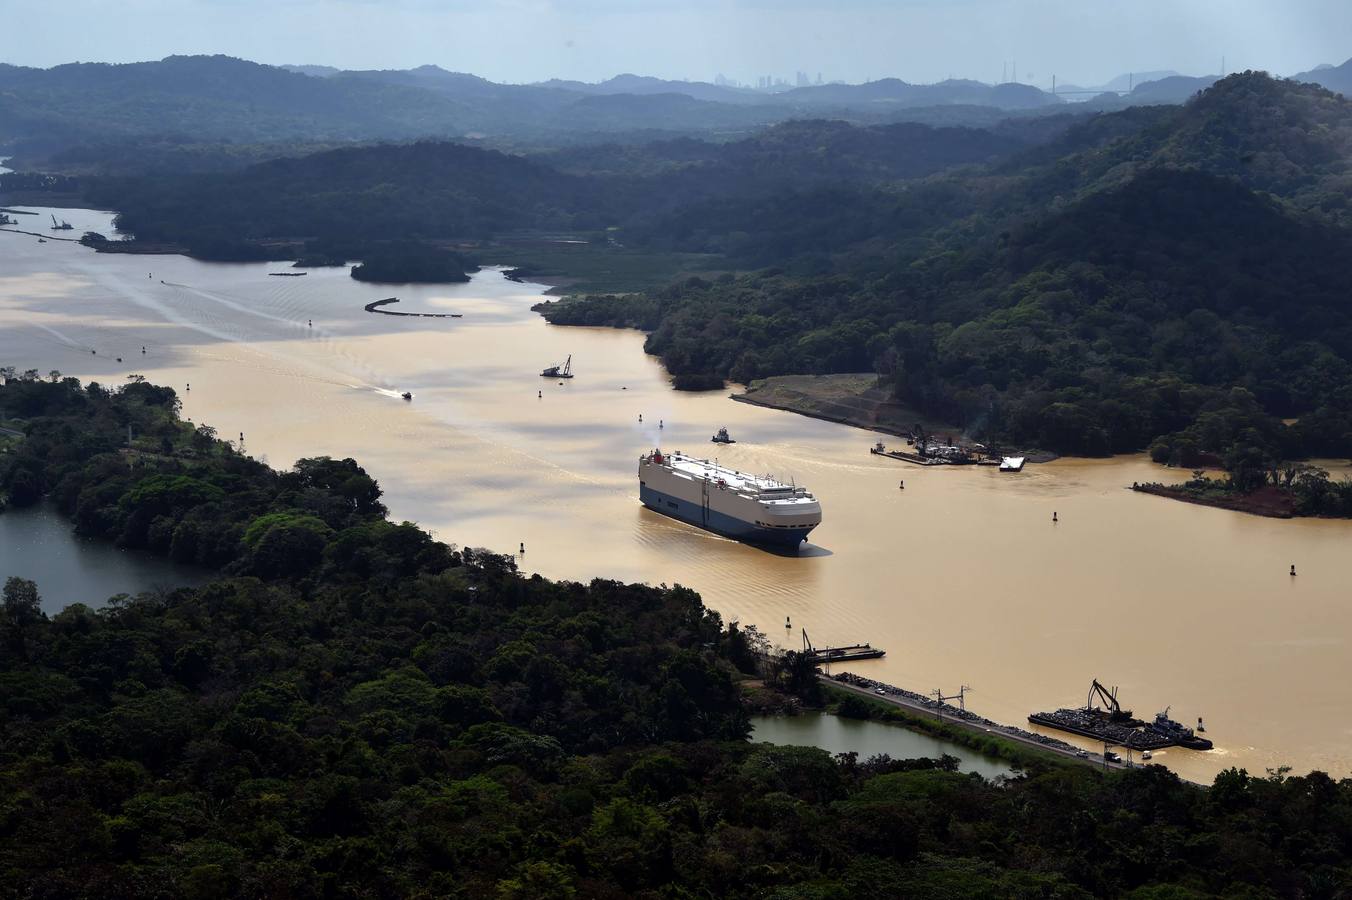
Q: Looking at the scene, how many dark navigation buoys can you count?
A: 14